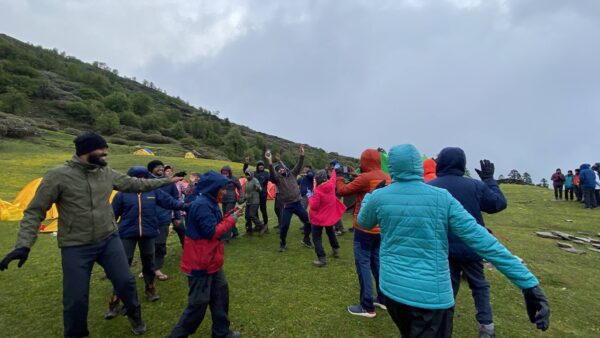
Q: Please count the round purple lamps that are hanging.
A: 0